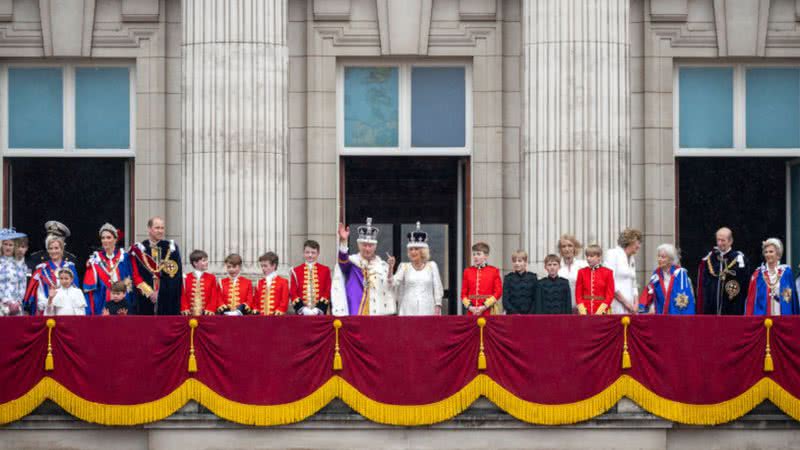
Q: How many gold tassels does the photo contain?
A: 6